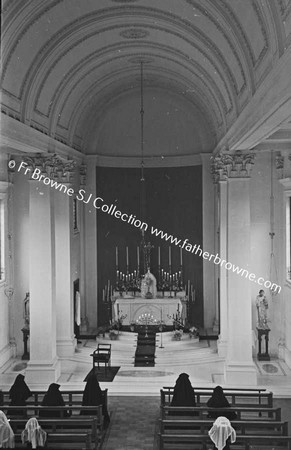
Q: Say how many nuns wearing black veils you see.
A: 5